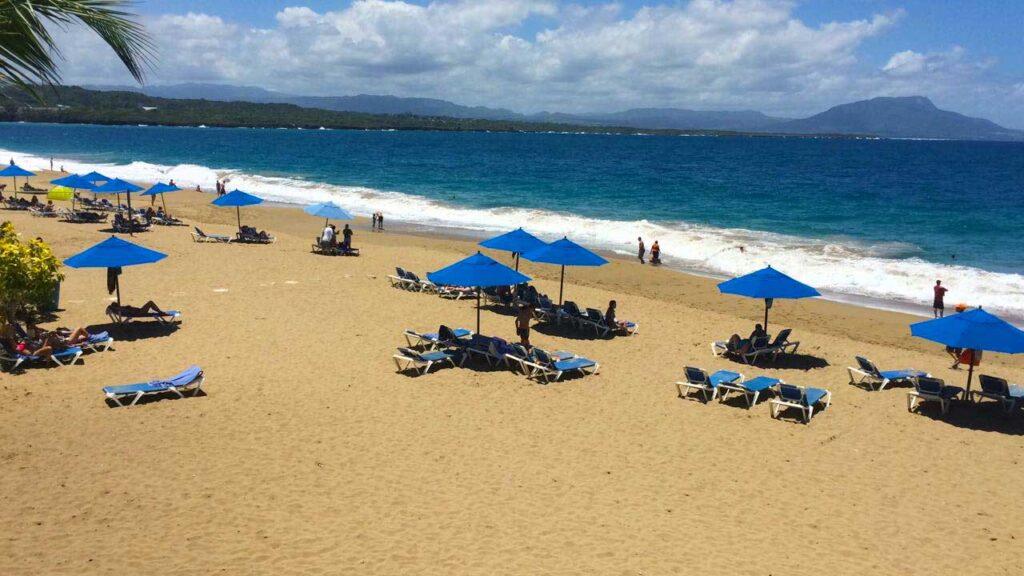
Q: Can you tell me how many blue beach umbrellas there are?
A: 13